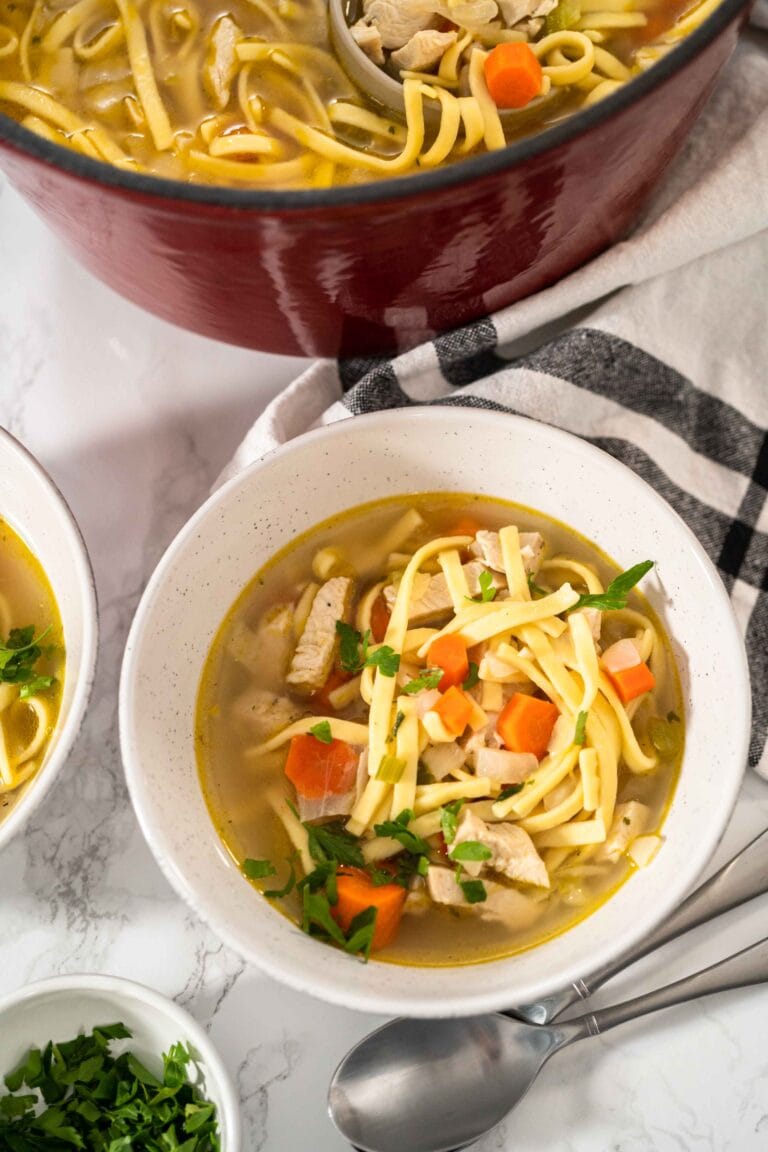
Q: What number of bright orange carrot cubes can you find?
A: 7